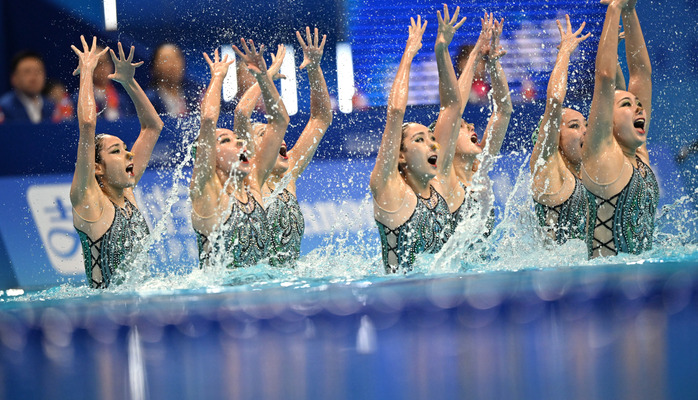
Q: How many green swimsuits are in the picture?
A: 7